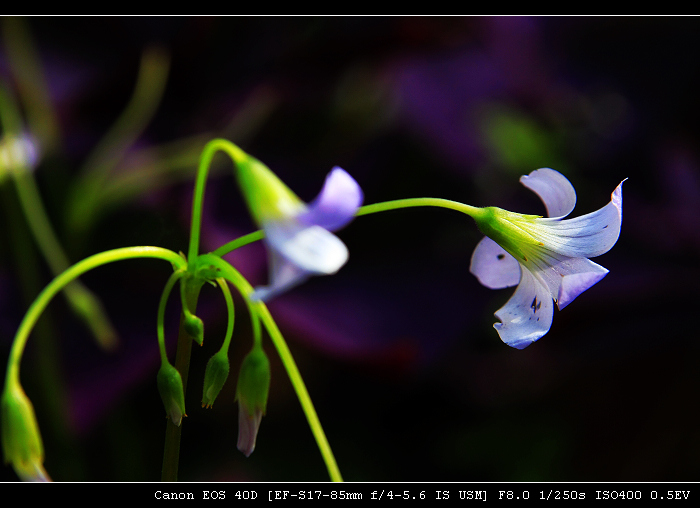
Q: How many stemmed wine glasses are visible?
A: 0